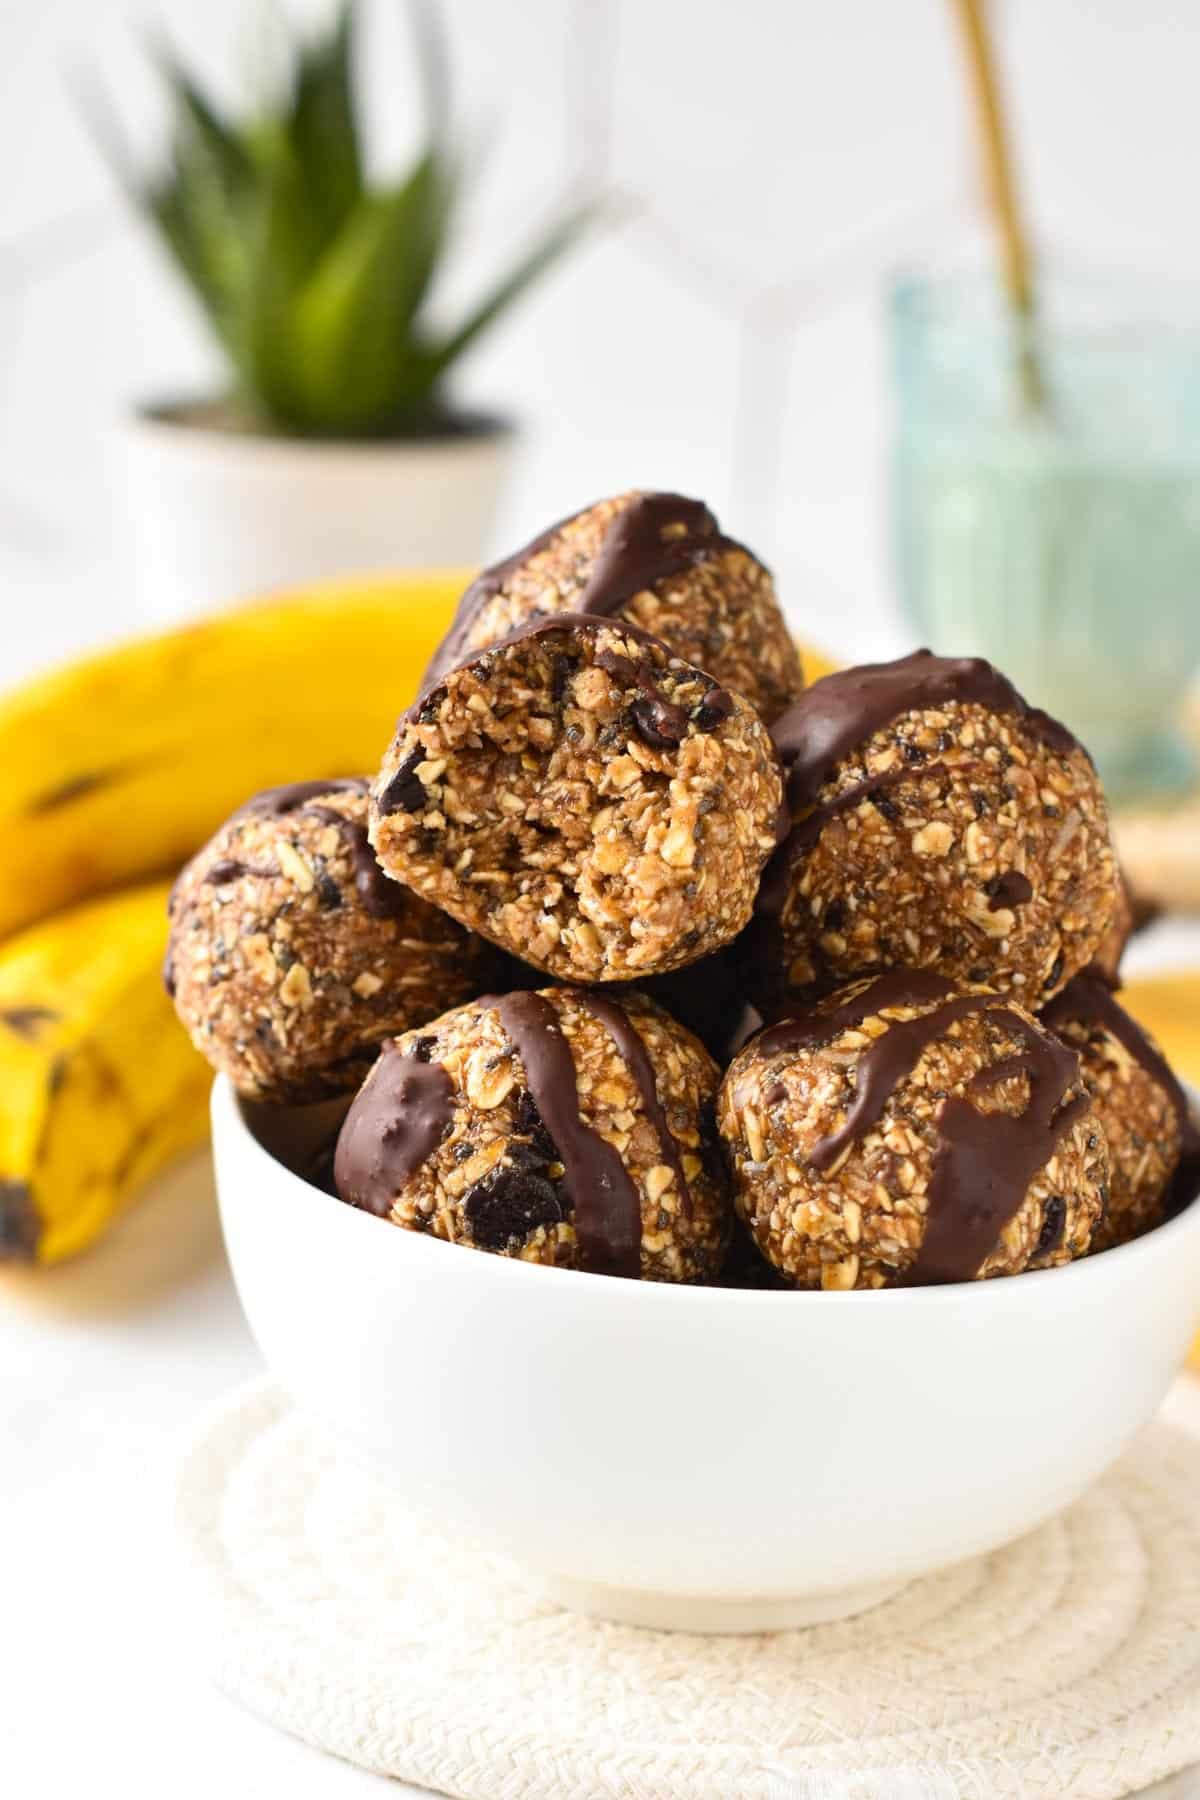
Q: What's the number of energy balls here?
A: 7